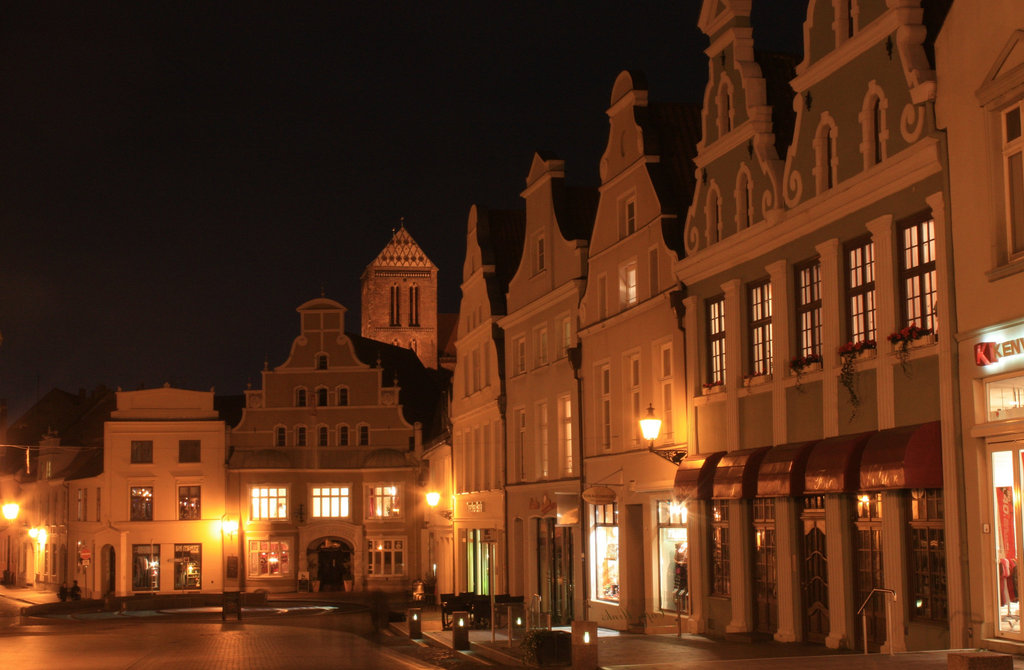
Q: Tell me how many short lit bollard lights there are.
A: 4